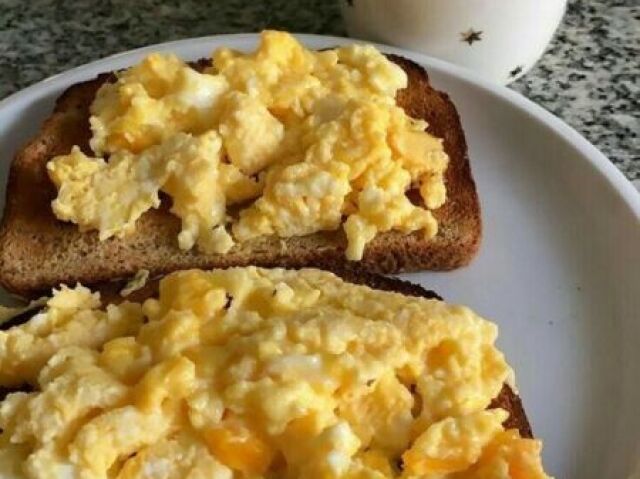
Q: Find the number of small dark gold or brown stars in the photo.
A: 2